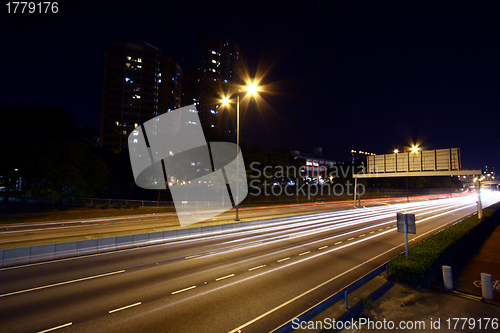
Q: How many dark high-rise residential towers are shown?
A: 2